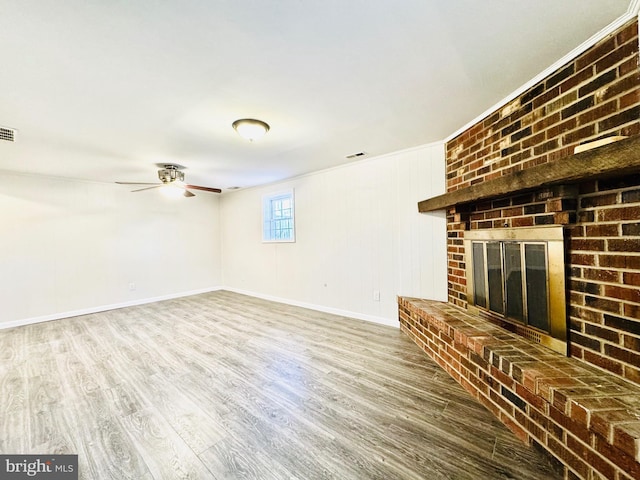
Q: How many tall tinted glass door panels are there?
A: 4